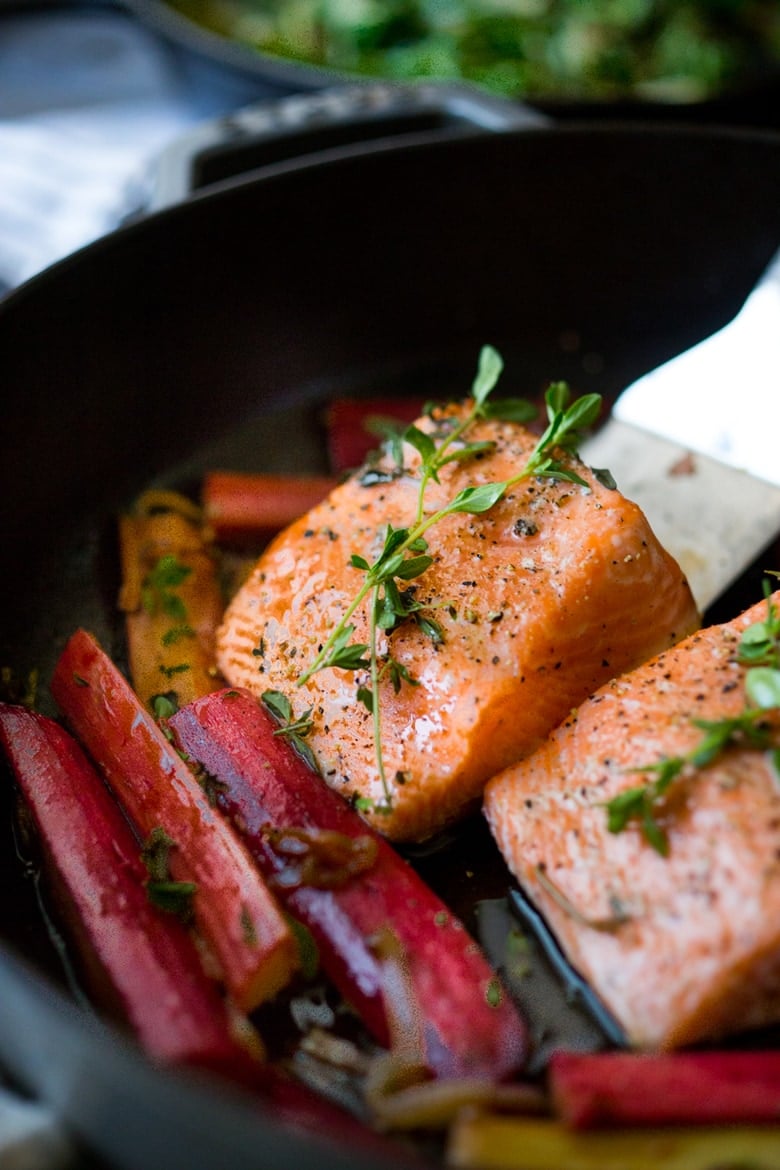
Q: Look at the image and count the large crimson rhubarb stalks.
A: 3